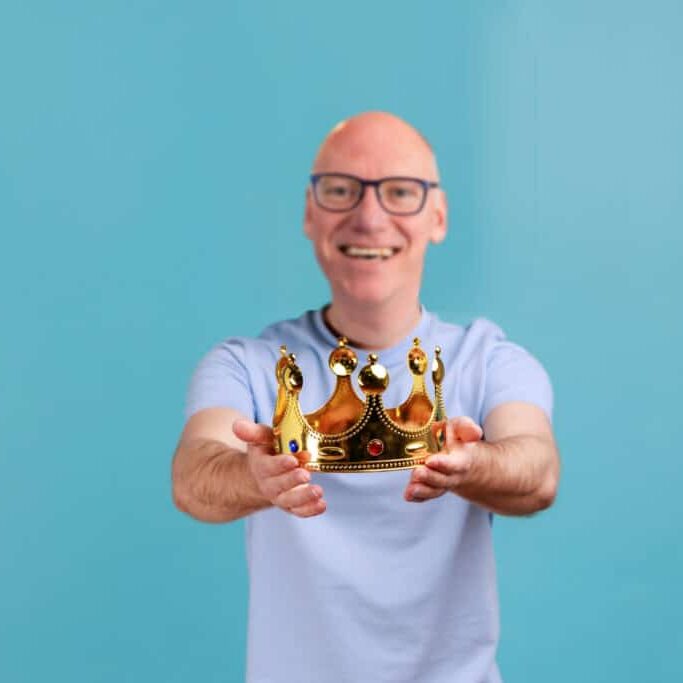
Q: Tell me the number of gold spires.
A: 6